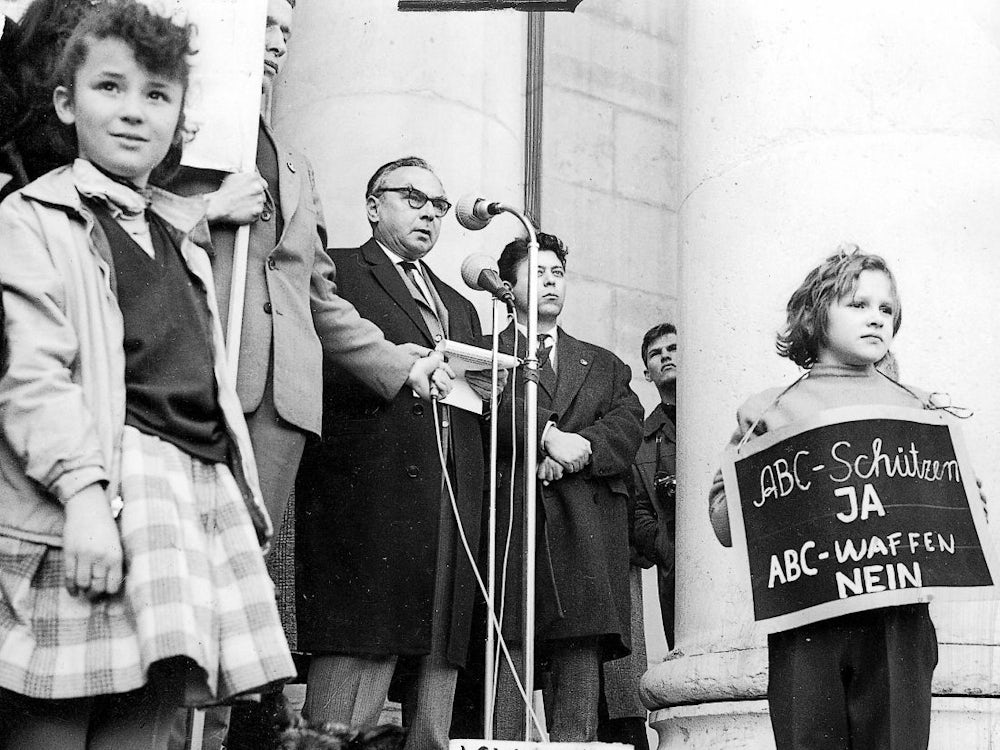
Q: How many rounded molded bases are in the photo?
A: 1